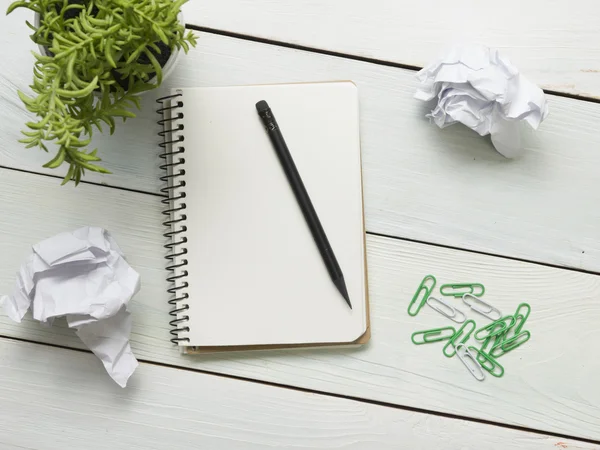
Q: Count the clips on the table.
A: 12